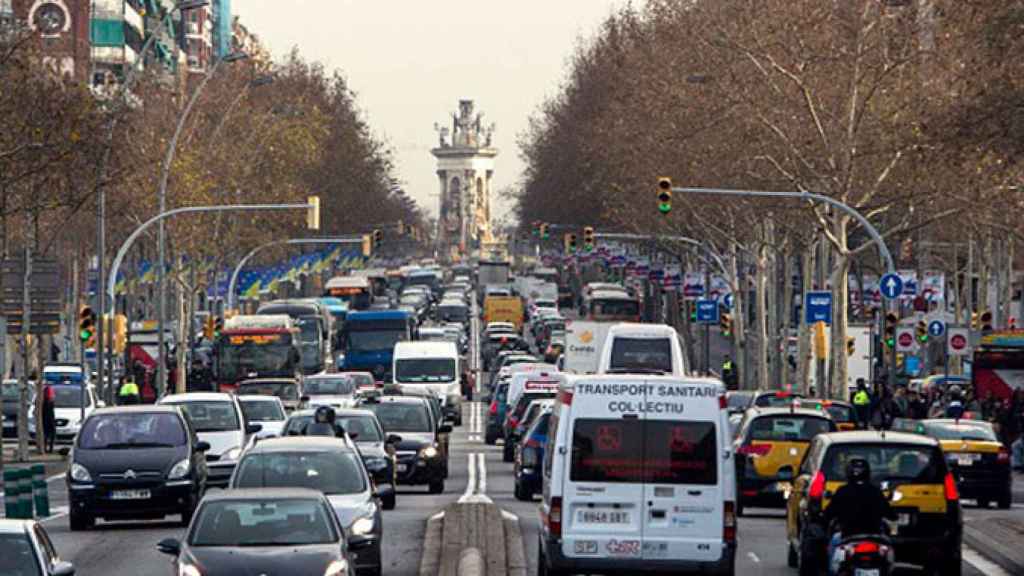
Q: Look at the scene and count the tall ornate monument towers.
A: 1